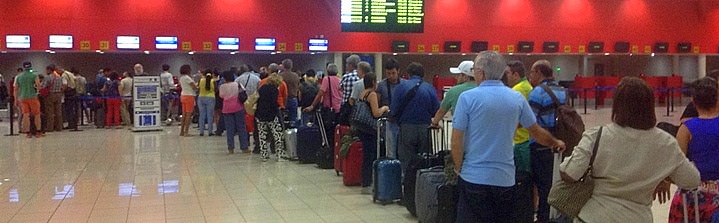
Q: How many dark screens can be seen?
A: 9